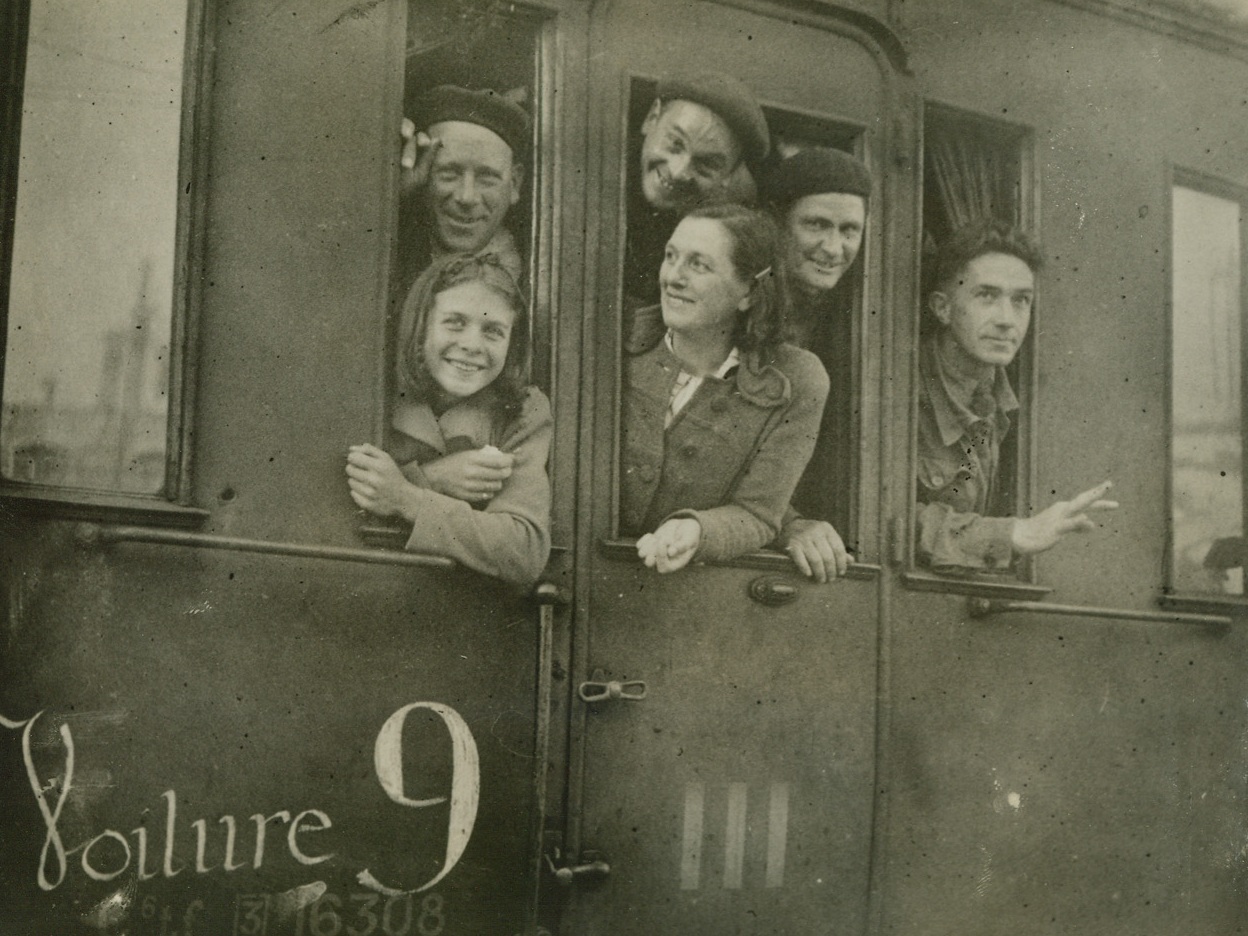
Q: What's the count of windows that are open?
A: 3